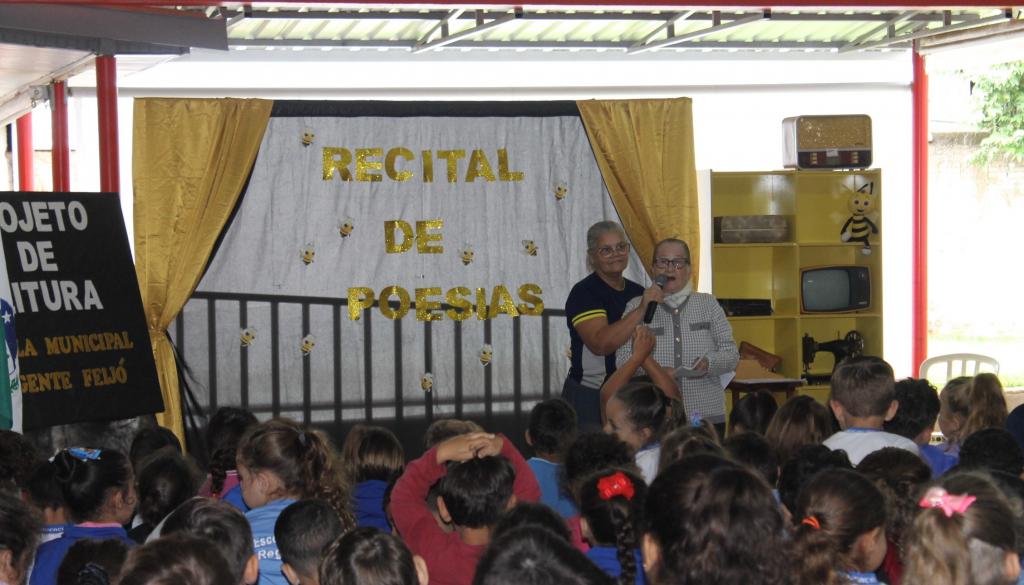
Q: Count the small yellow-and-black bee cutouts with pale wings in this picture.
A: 10